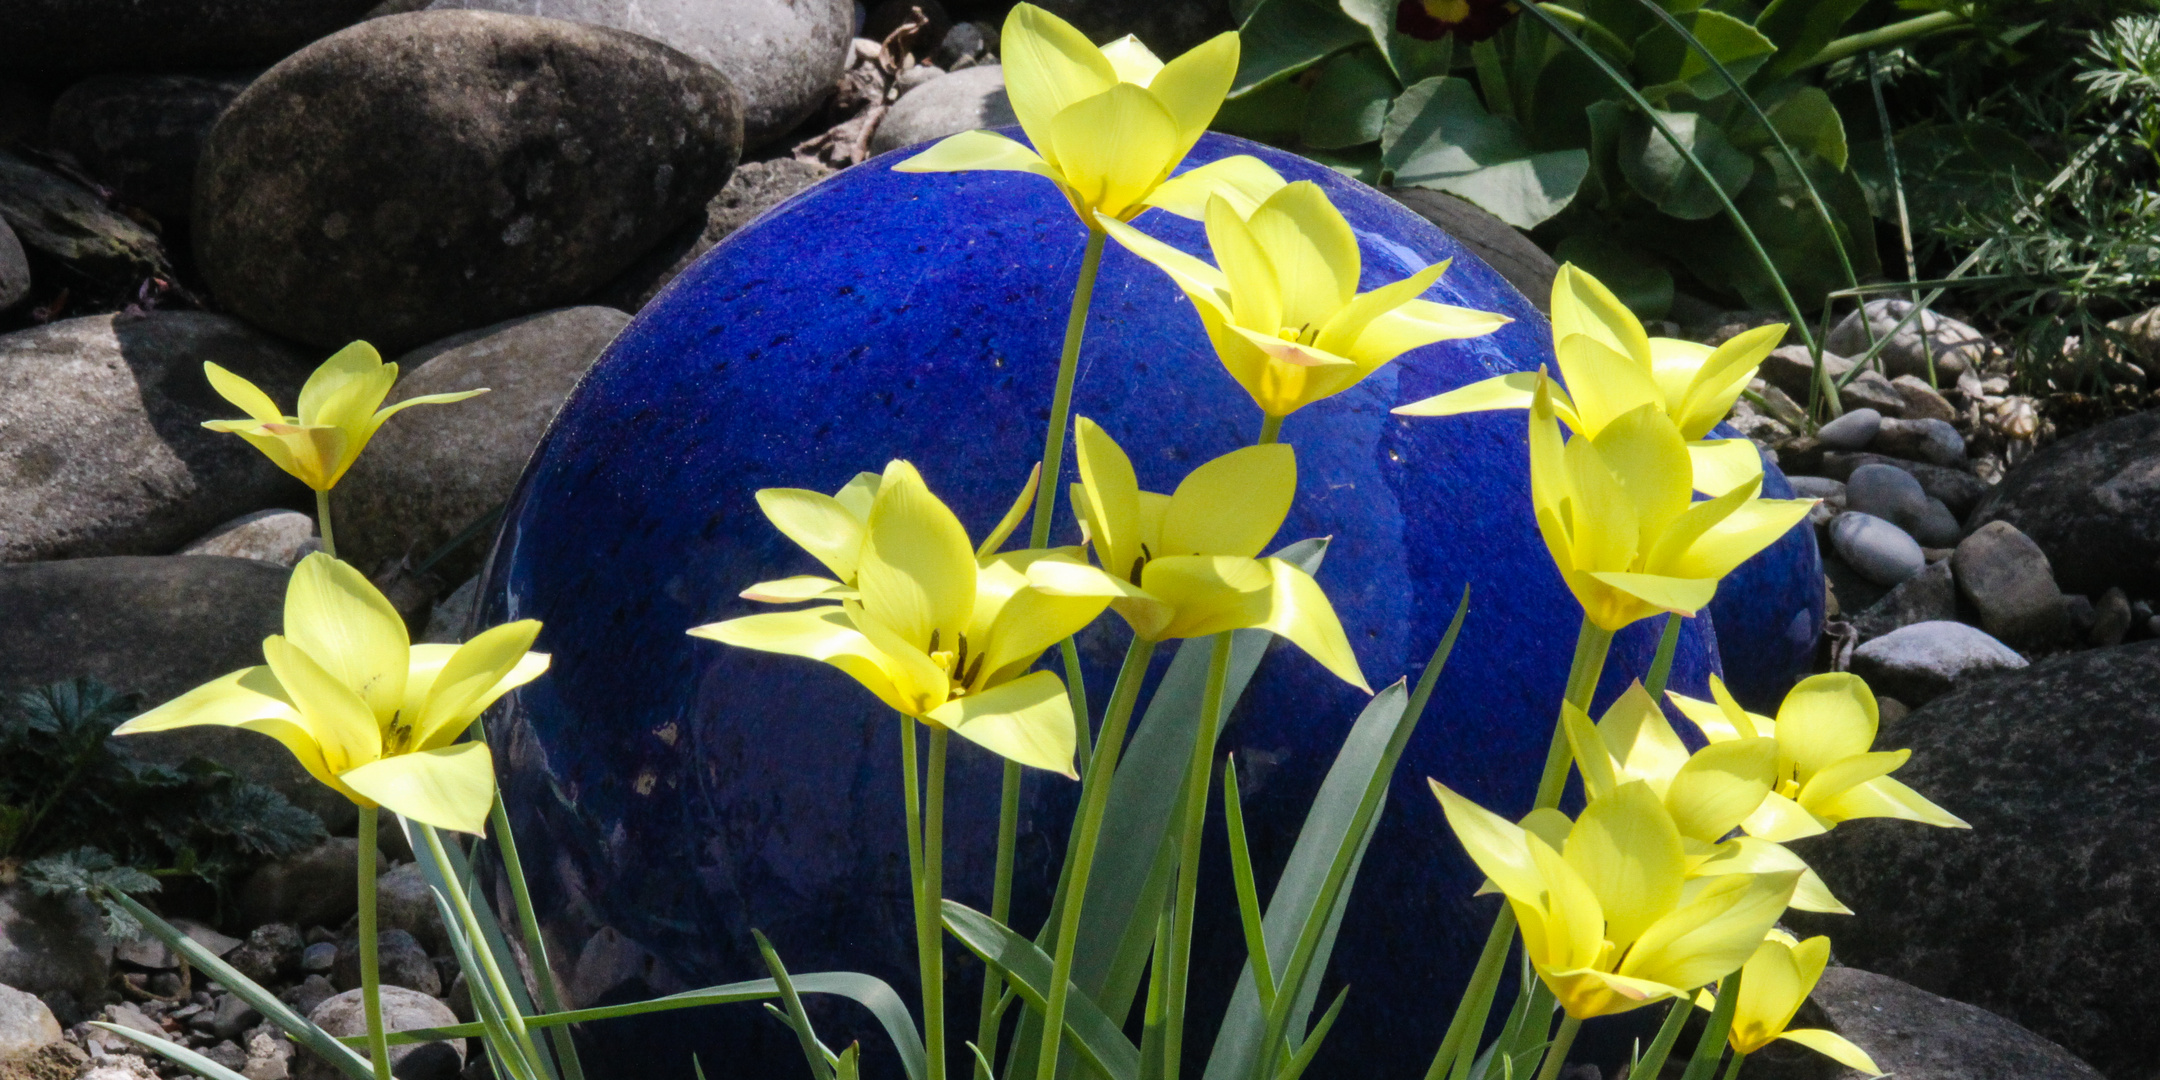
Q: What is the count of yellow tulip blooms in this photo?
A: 13